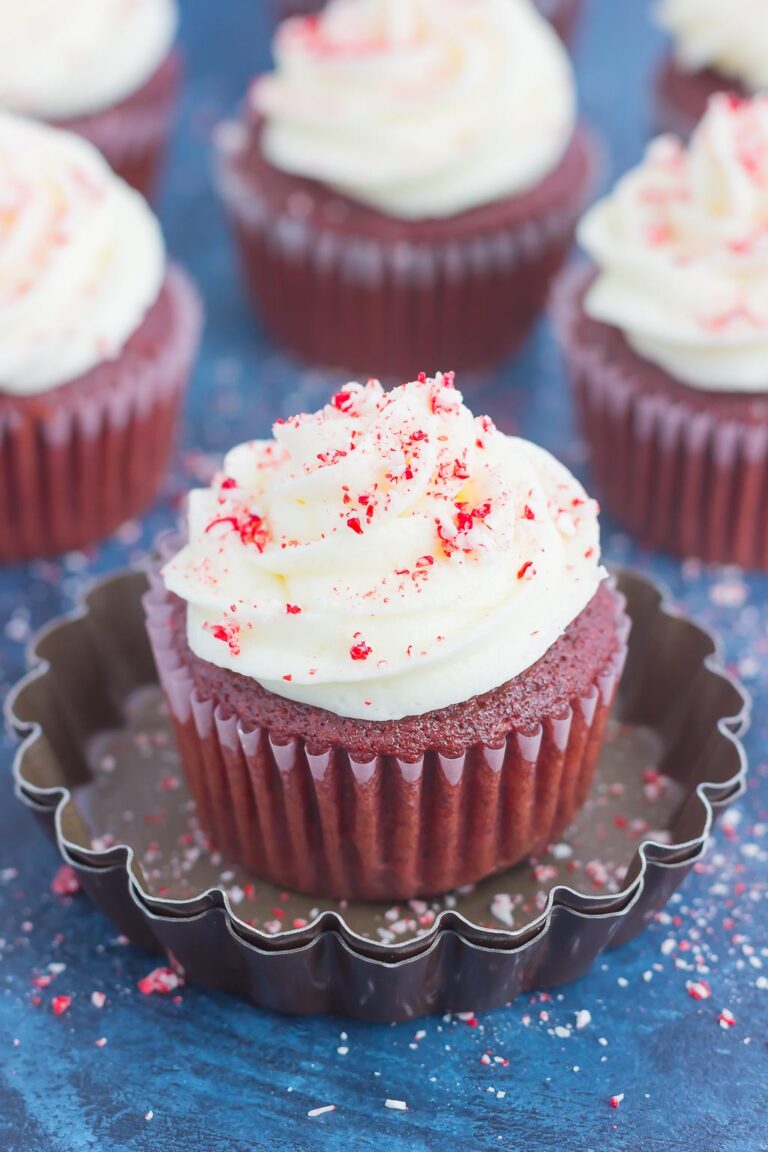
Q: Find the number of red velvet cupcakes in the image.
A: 7